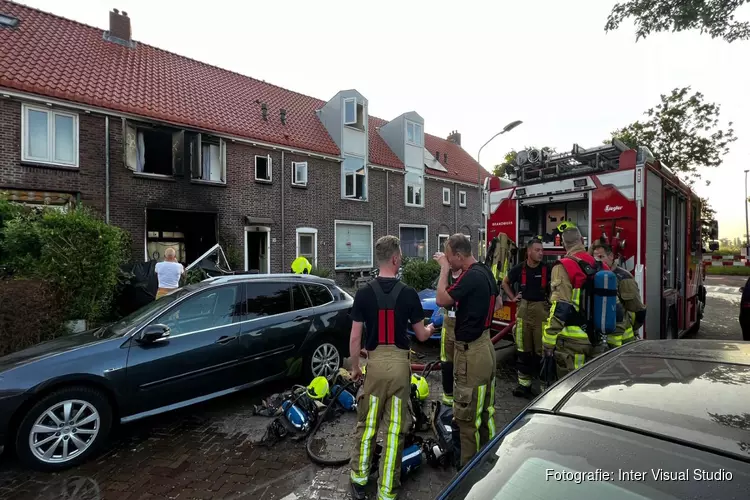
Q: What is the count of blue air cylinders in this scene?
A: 4